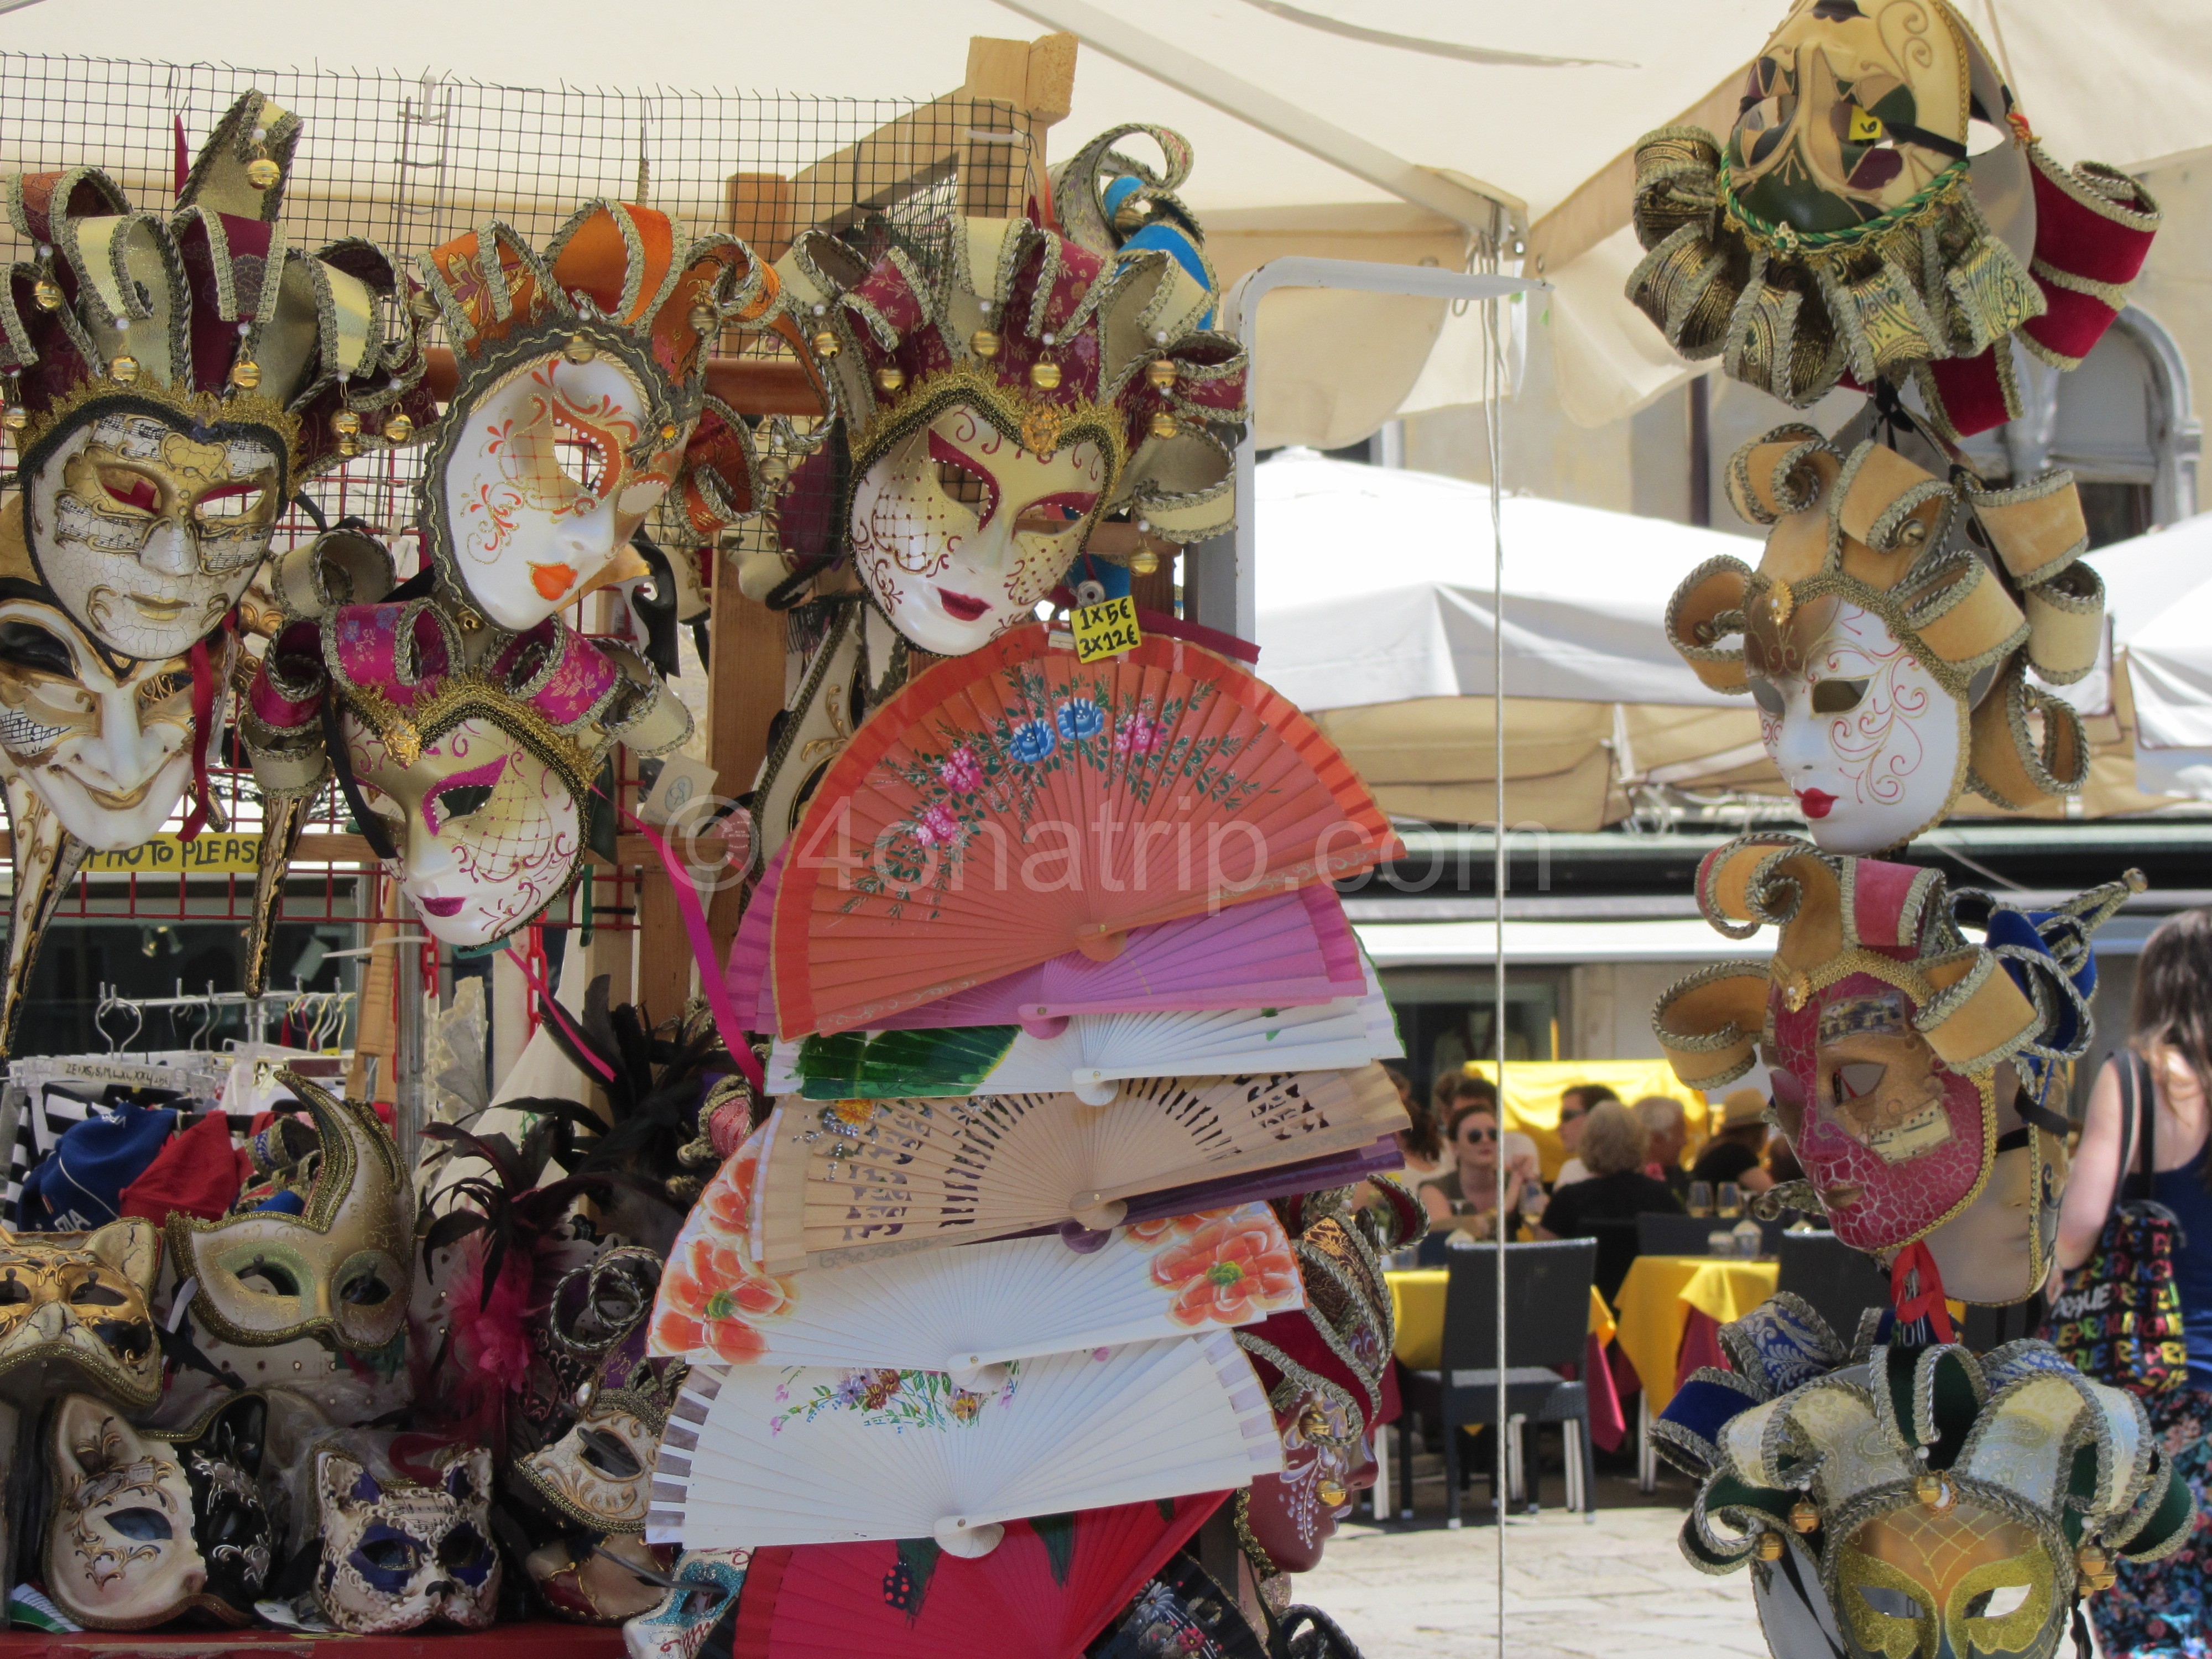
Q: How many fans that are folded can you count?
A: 0